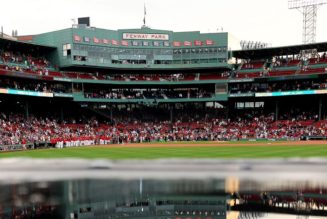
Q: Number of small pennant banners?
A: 14